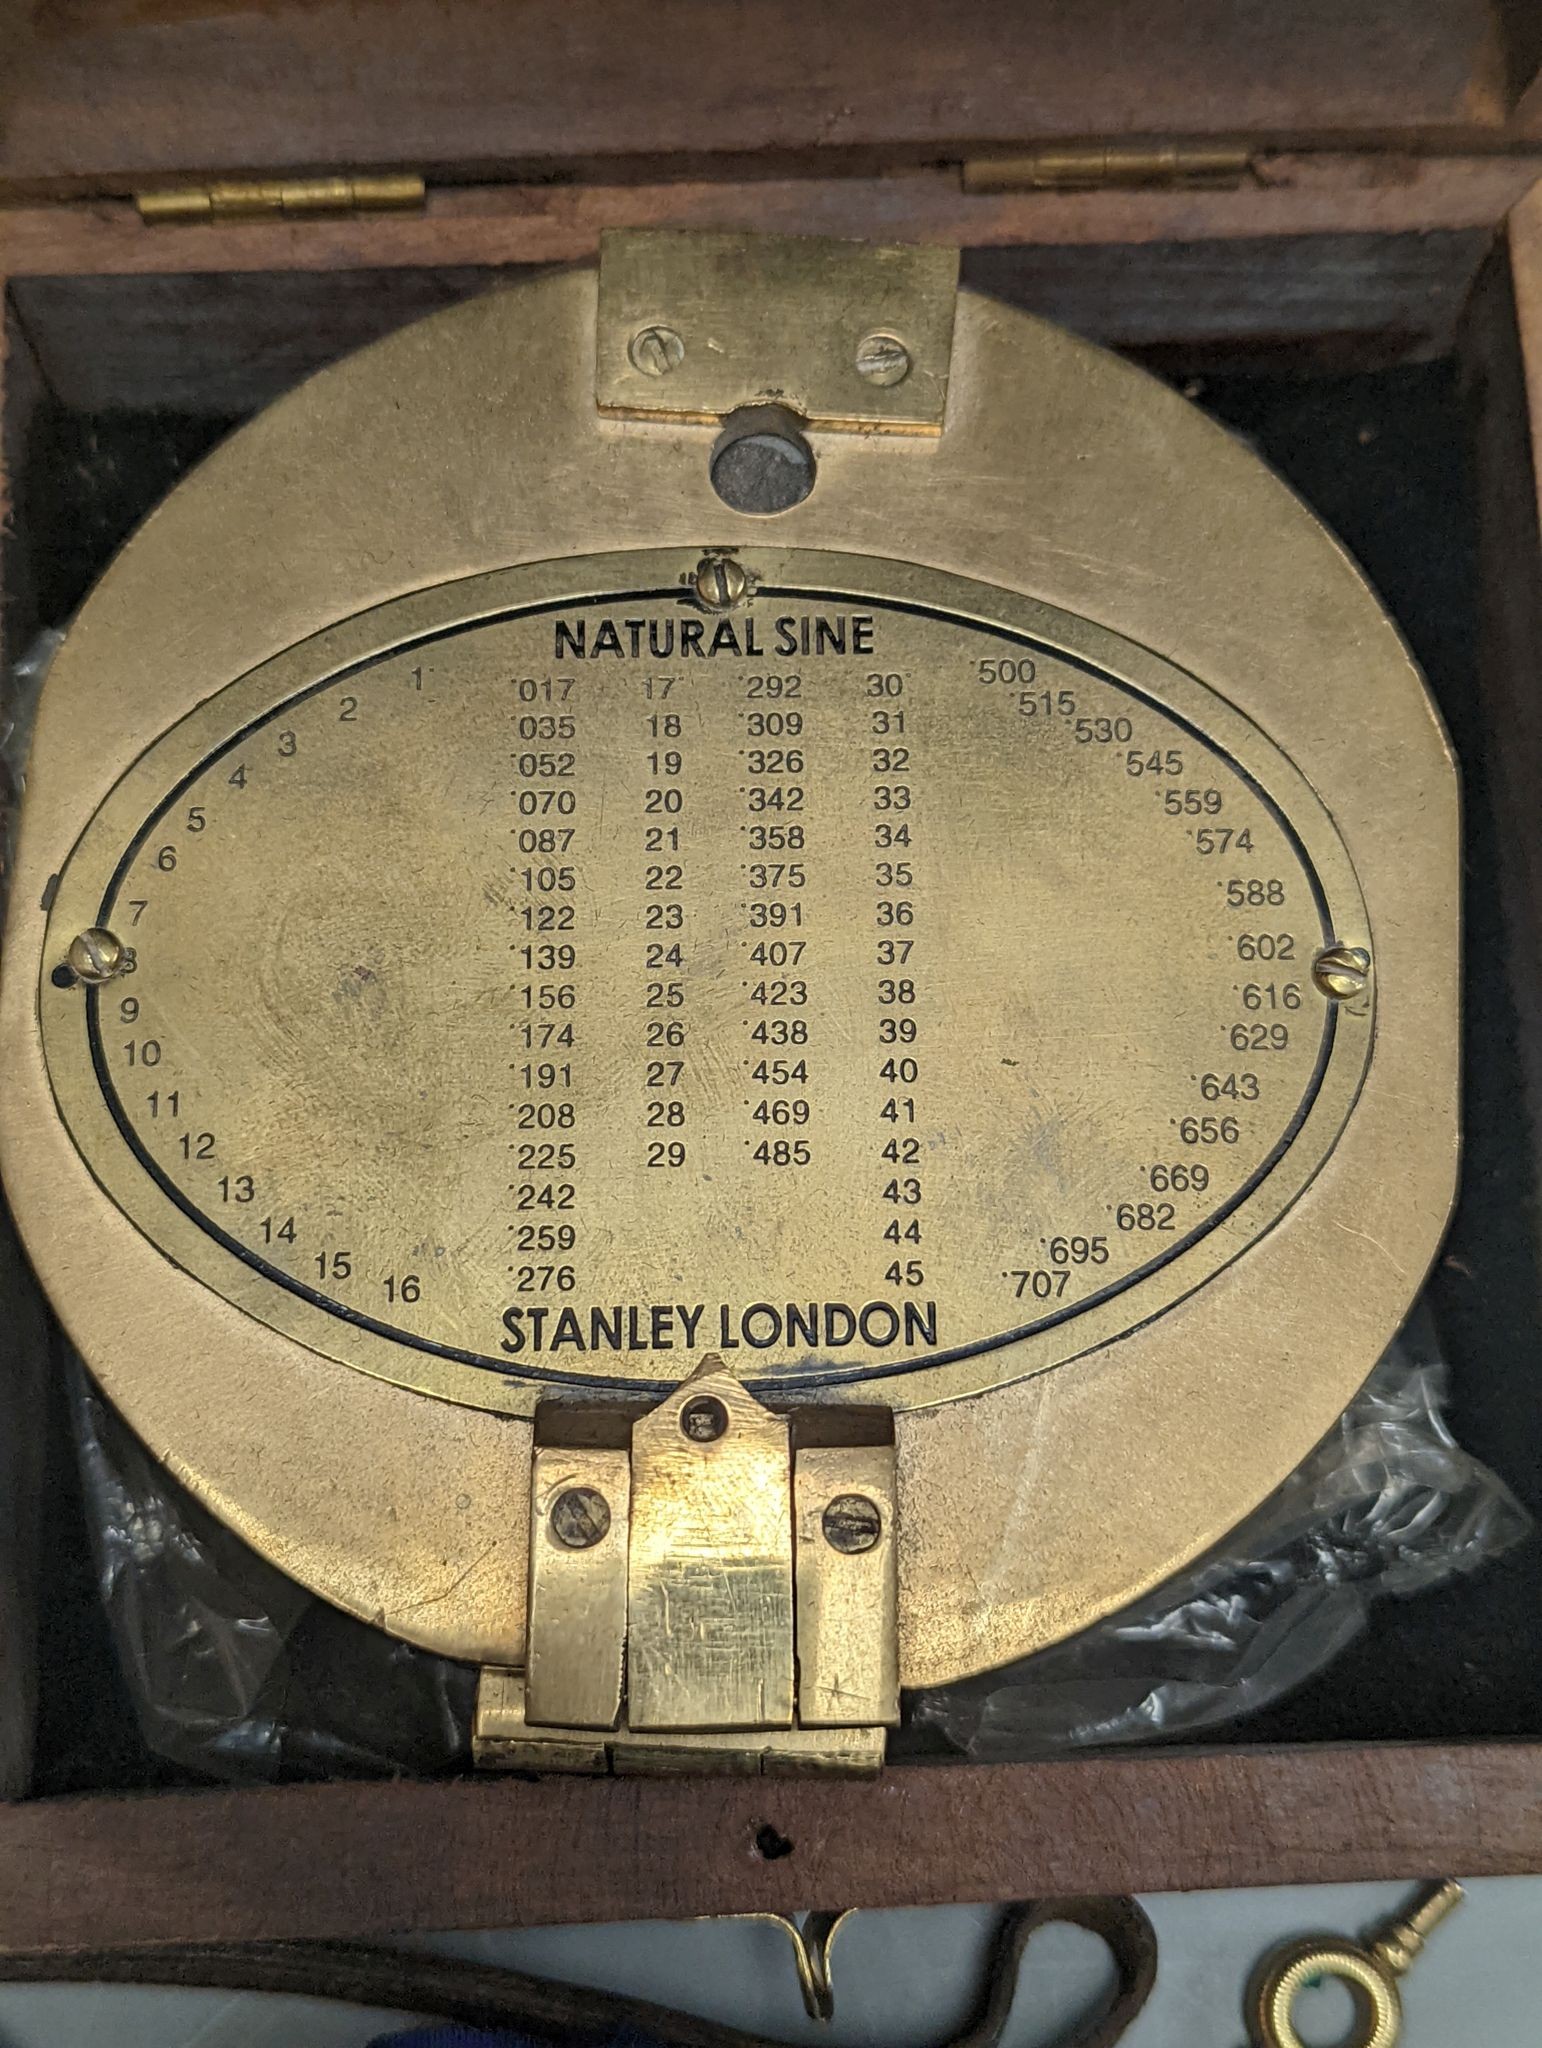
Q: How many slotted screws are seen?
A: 7